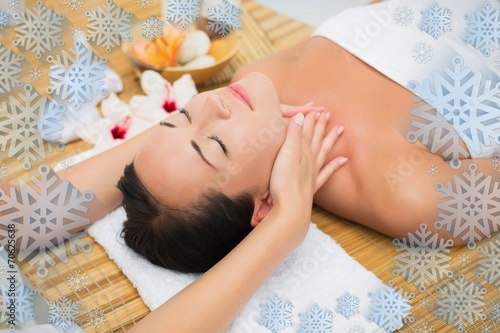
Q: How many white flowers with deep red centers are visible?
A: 2